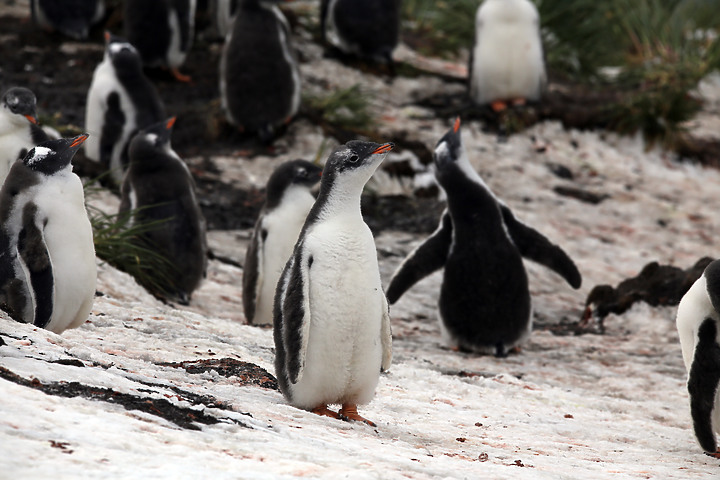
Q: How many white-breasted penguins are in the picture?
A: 7